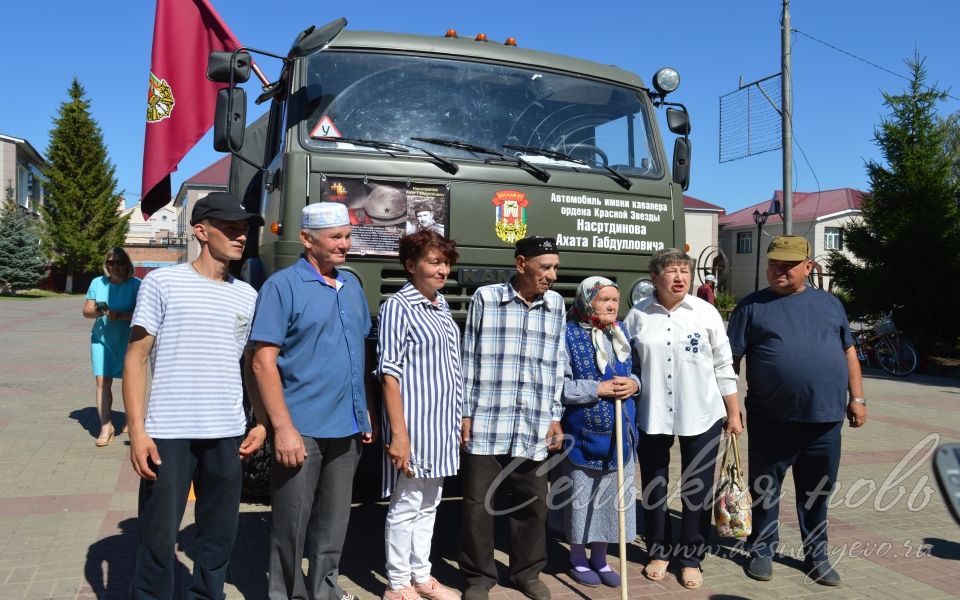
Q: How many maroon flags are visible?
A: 1